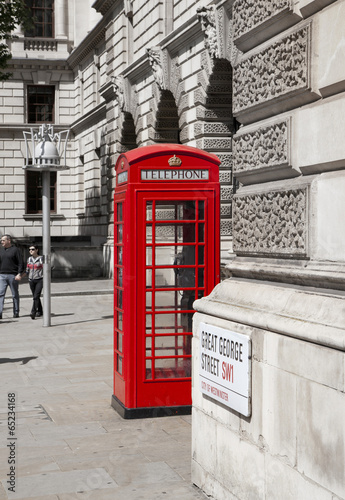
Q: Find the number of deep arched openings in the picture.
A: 3